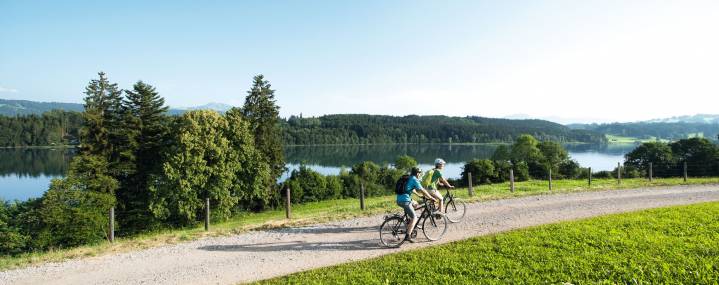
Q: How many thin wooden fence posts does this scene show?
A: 11